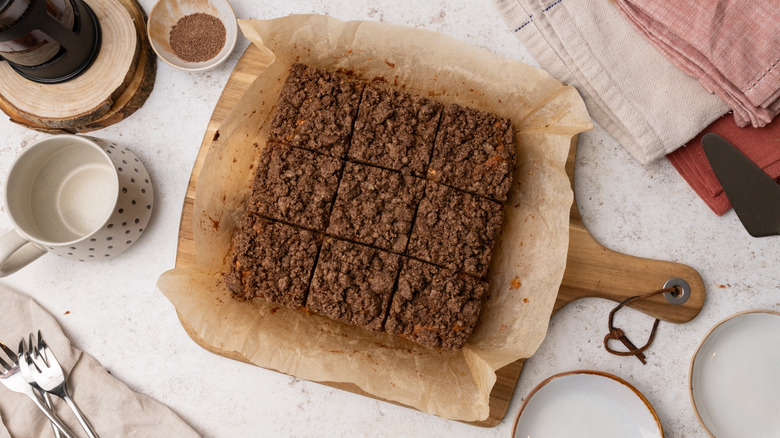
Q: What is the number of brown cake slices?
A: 9